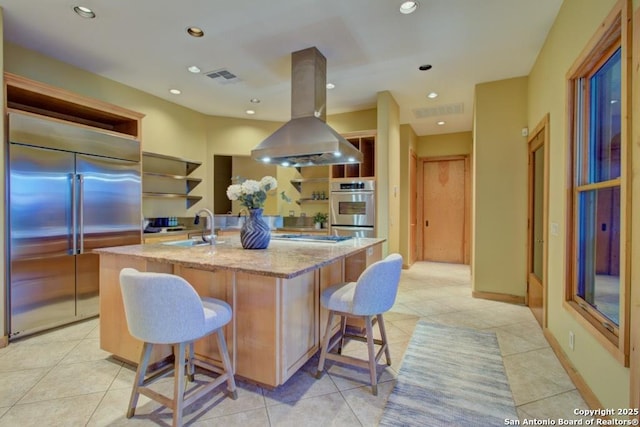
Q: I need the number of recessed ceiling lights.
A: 11